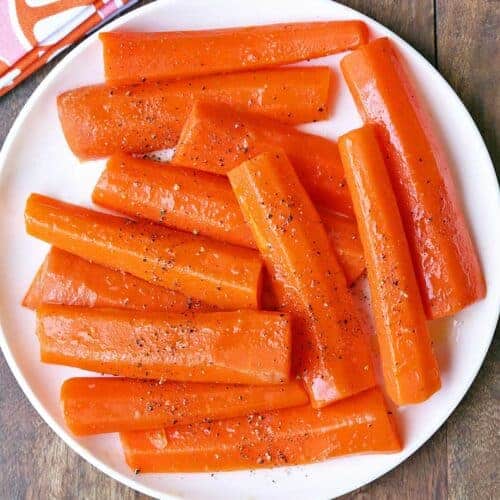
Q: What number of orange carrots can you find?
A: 12